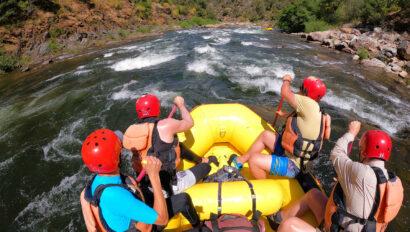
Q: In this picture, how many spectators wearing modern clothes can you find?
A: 0